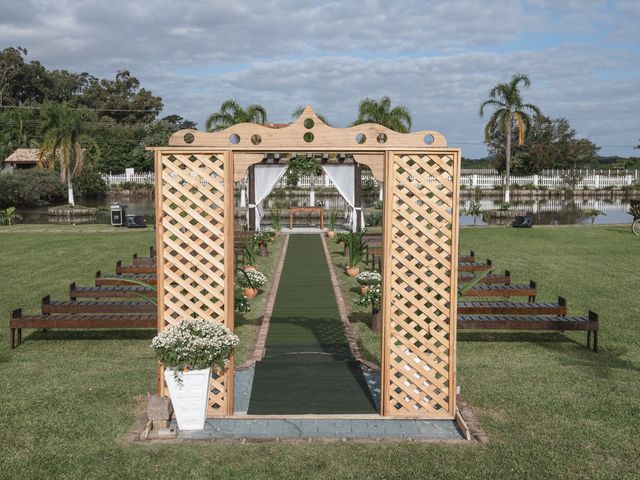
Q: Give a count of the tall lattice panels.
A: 2